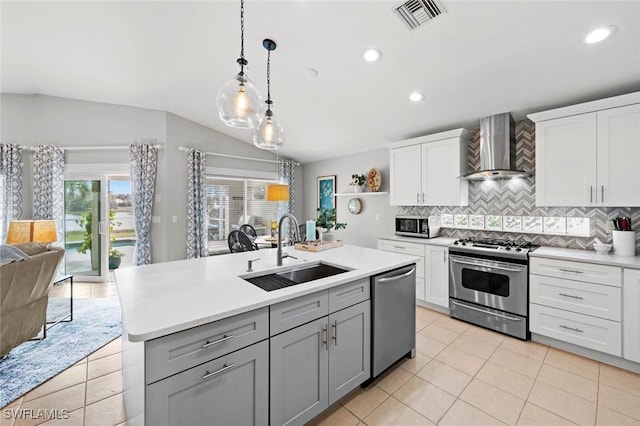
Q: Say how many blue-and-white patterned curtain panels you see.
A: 5